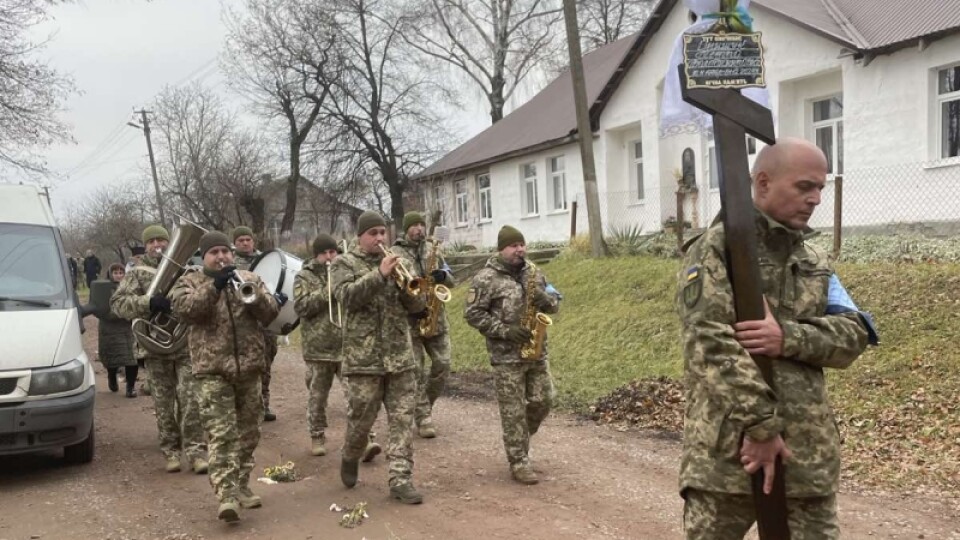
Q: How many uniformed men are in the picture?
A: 8